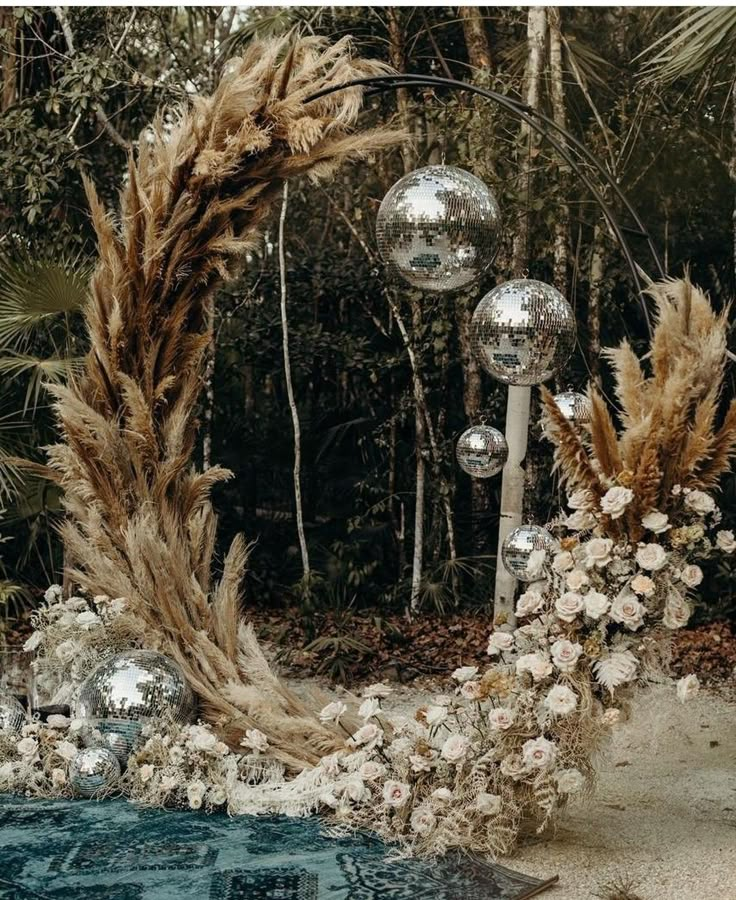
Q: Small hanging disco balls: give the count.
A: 3